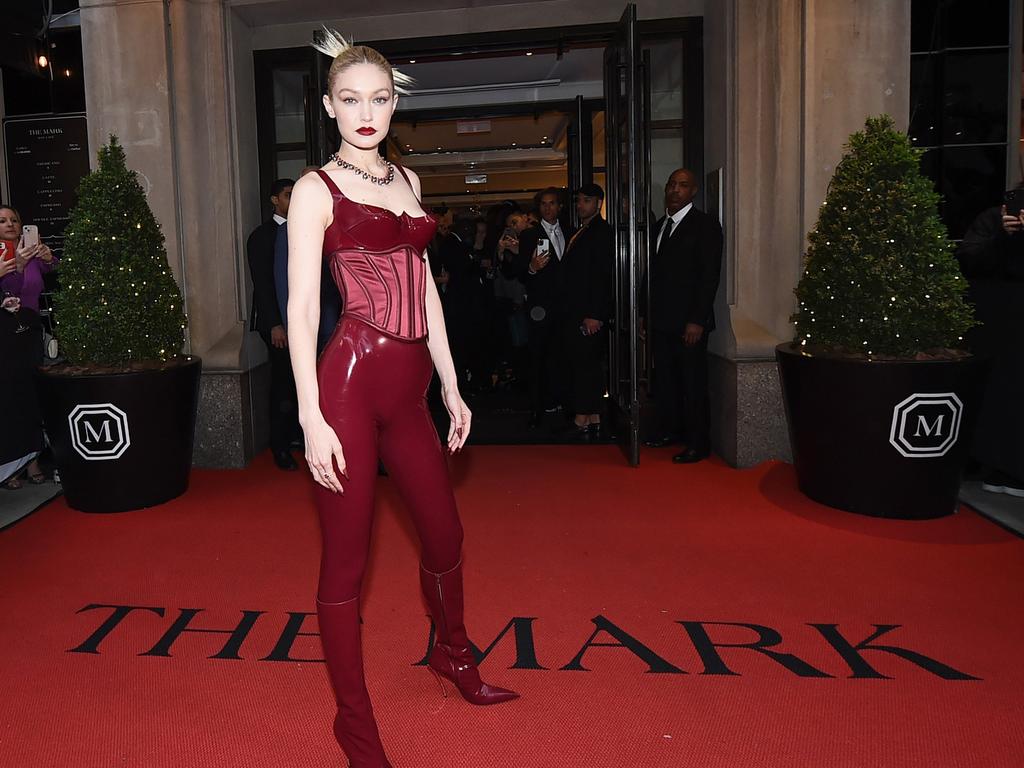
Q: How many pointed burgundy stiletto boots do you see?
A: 2